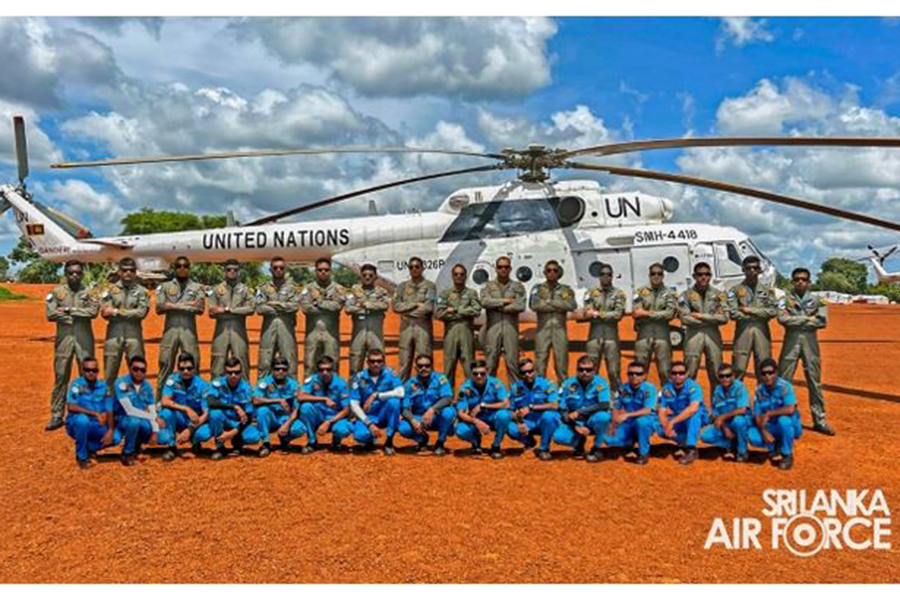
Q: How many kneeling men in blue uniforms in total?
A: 15